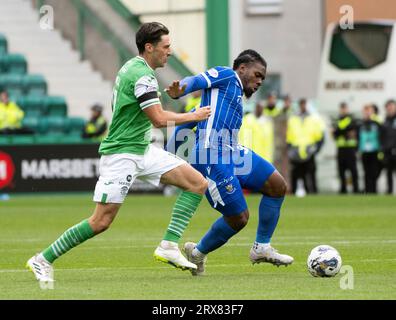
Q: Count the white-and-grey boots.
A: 2